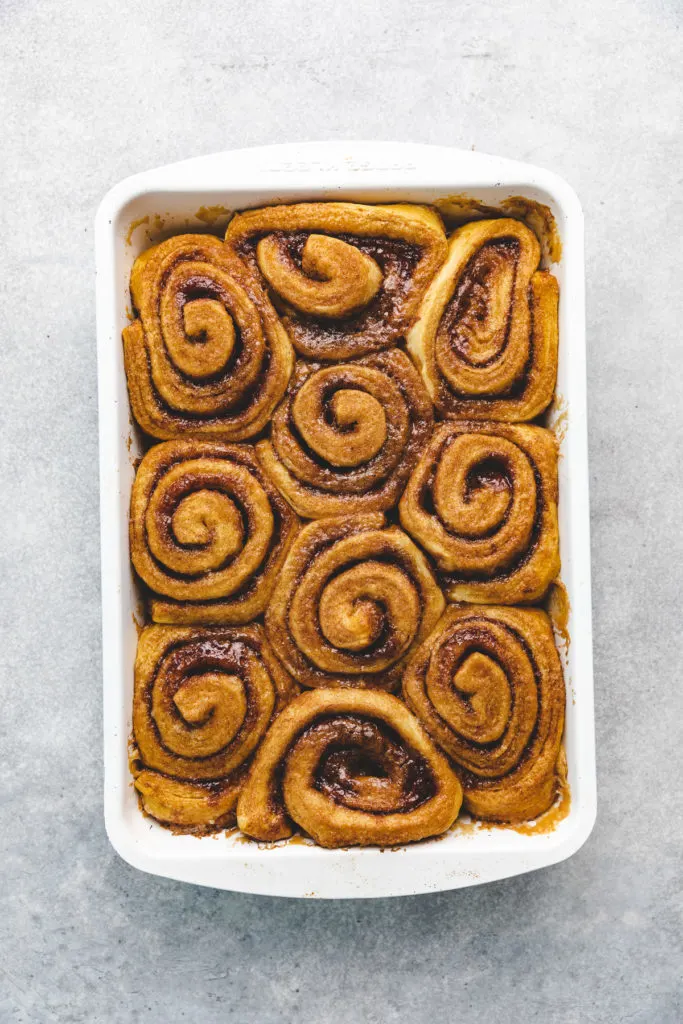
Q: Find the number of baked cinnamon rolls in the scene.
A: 10